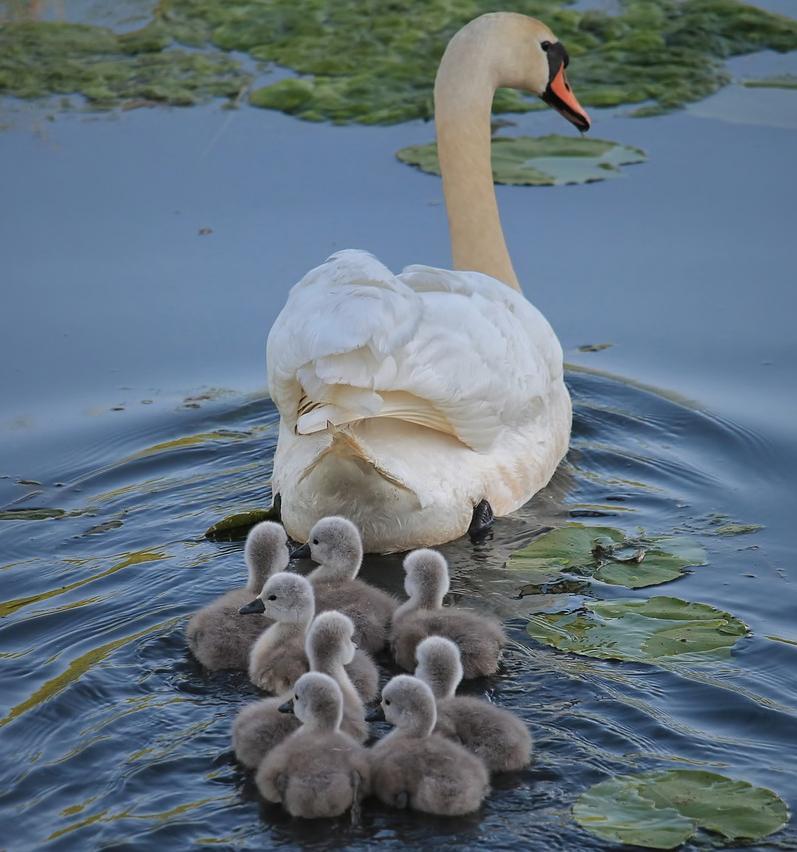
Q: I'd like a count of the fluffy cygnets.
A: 8